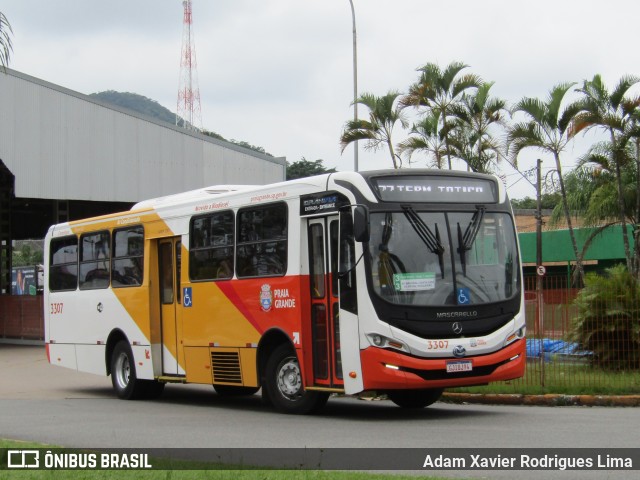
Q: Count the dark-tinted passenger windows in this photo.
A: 5